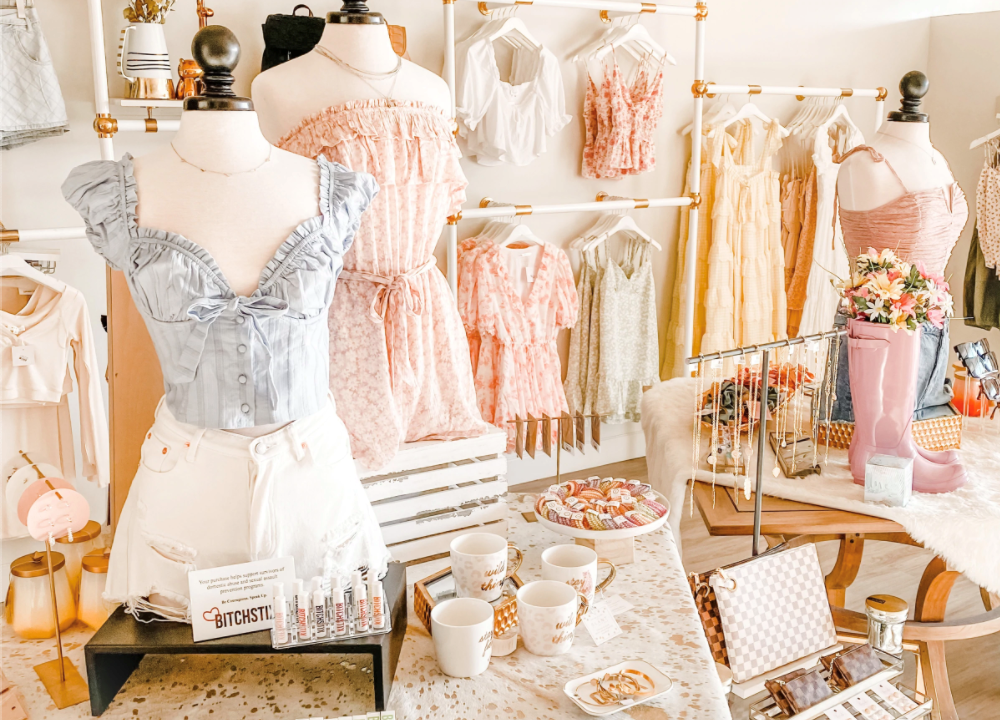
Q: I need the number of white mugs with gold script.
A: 4